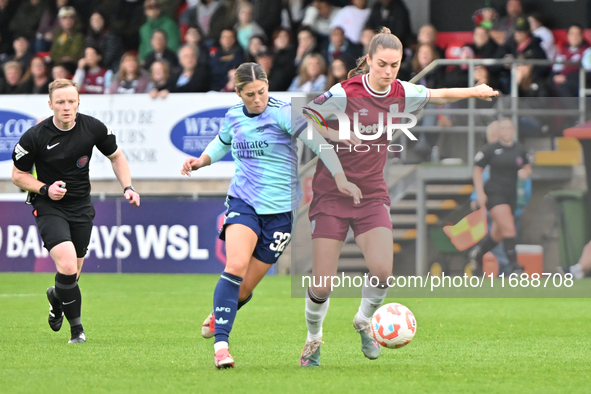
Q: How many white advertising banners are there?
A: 1